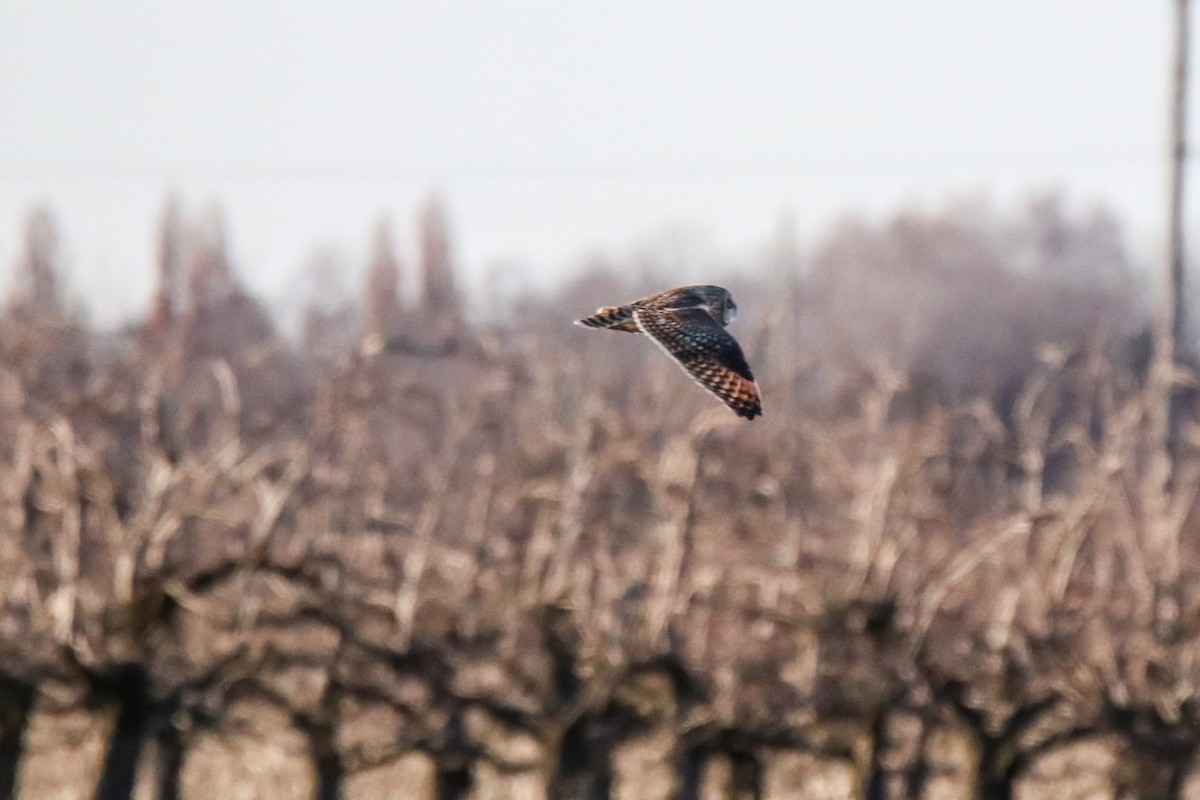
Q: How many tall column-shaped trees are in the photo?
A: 5